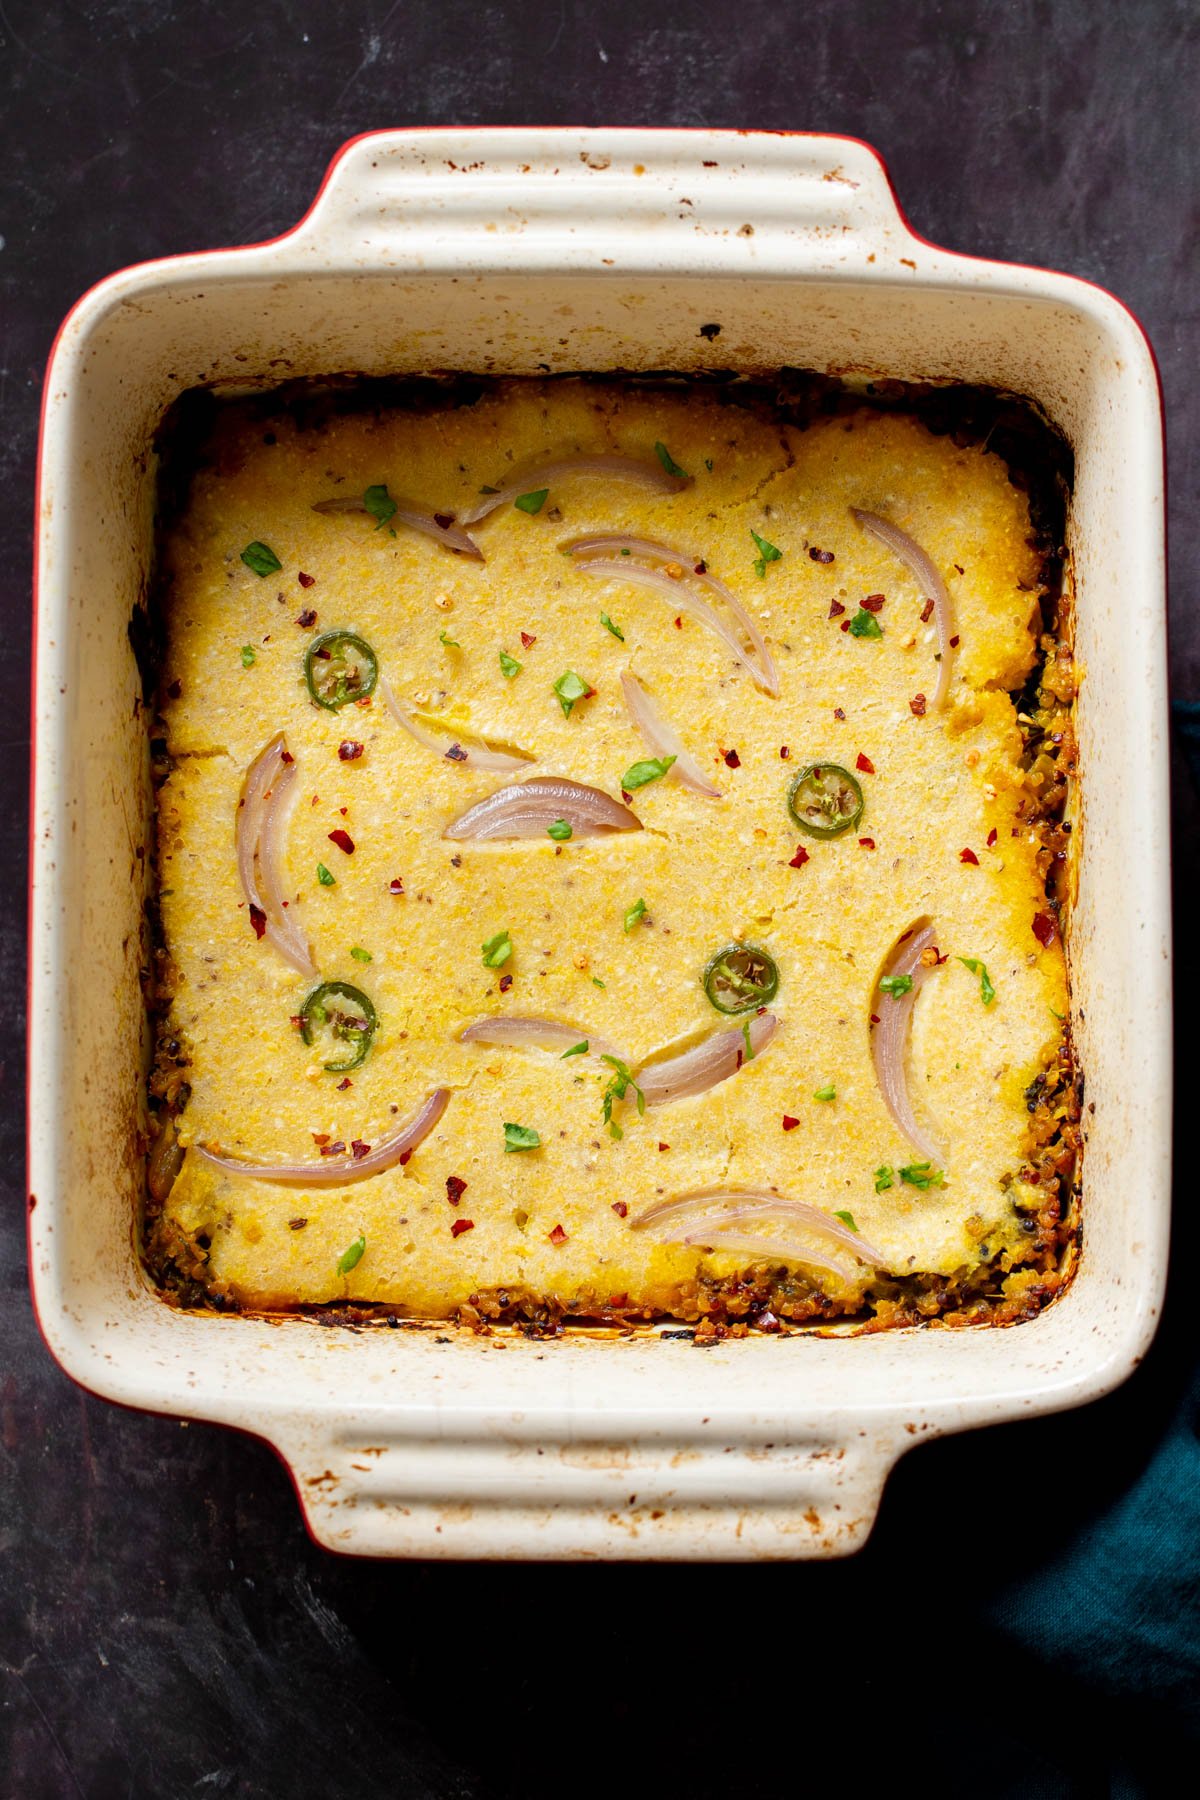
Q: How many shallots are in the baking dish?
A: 13